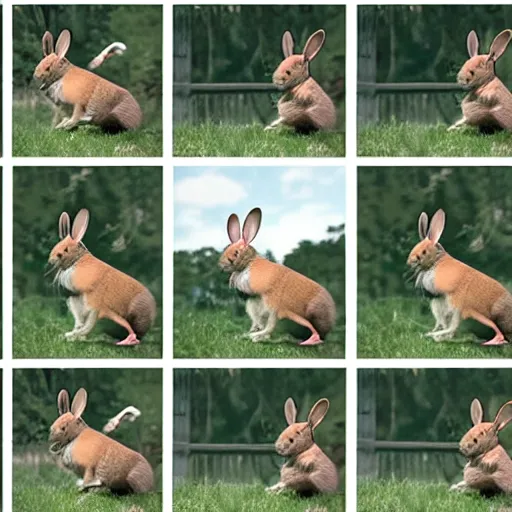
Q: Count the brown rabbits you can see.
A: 9